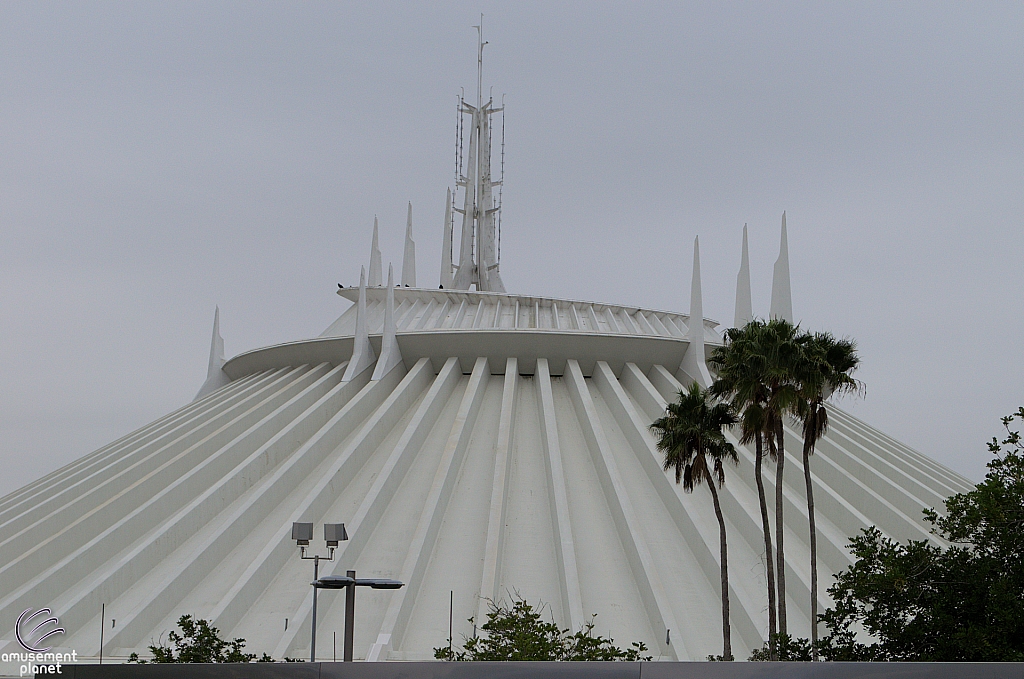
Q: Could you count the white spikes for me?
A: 9